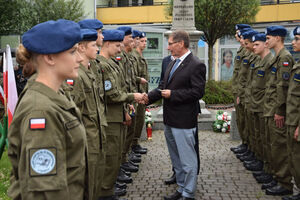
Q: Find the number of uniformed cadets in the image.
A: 13